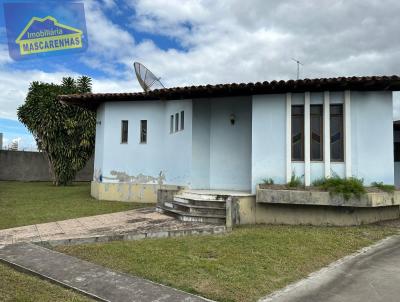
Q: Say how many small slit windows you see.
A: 5